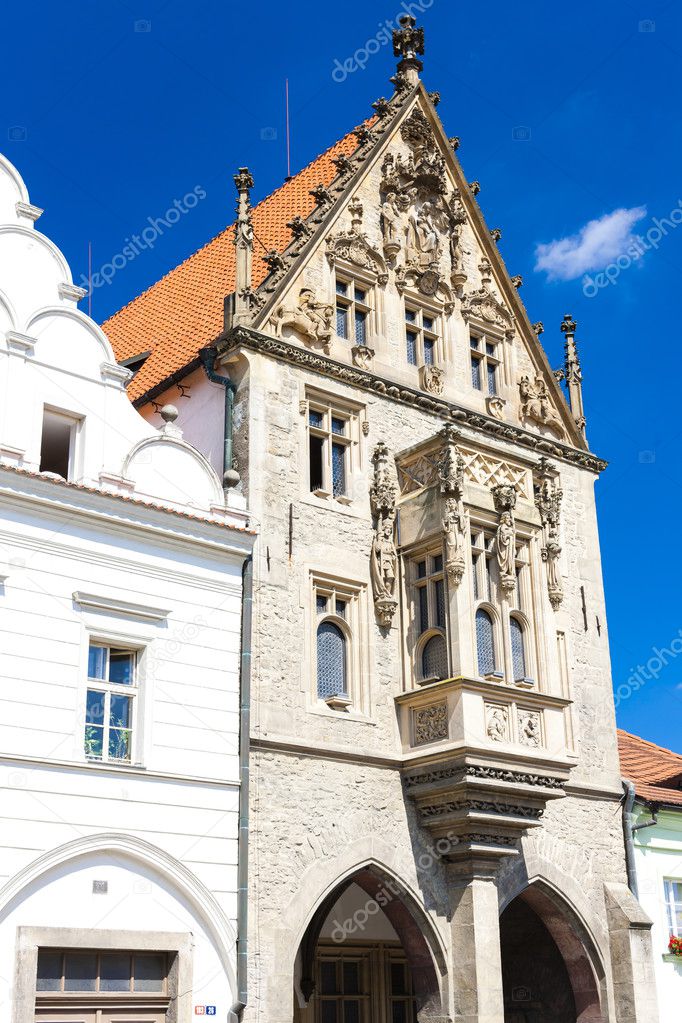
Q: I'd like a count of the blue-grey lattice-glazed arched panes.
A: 4